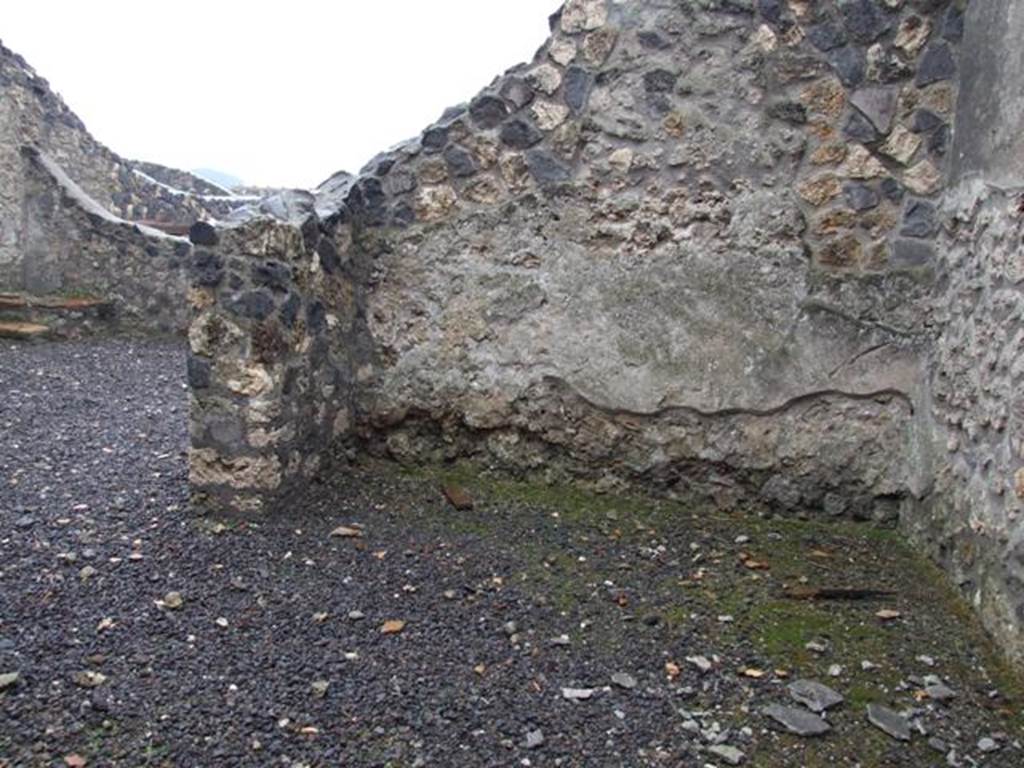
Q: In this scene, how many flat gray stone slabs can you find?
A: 3